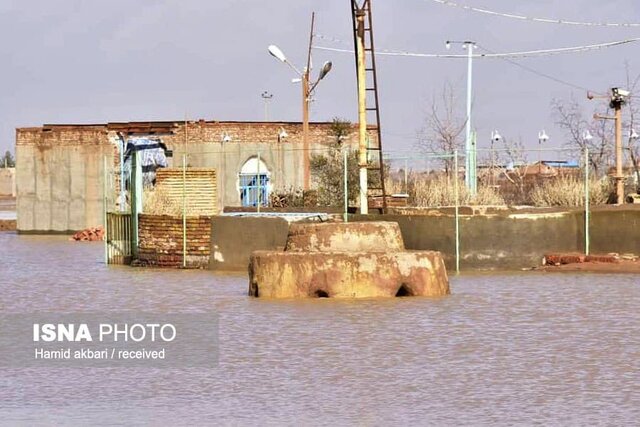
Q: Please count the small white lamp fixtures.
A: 6